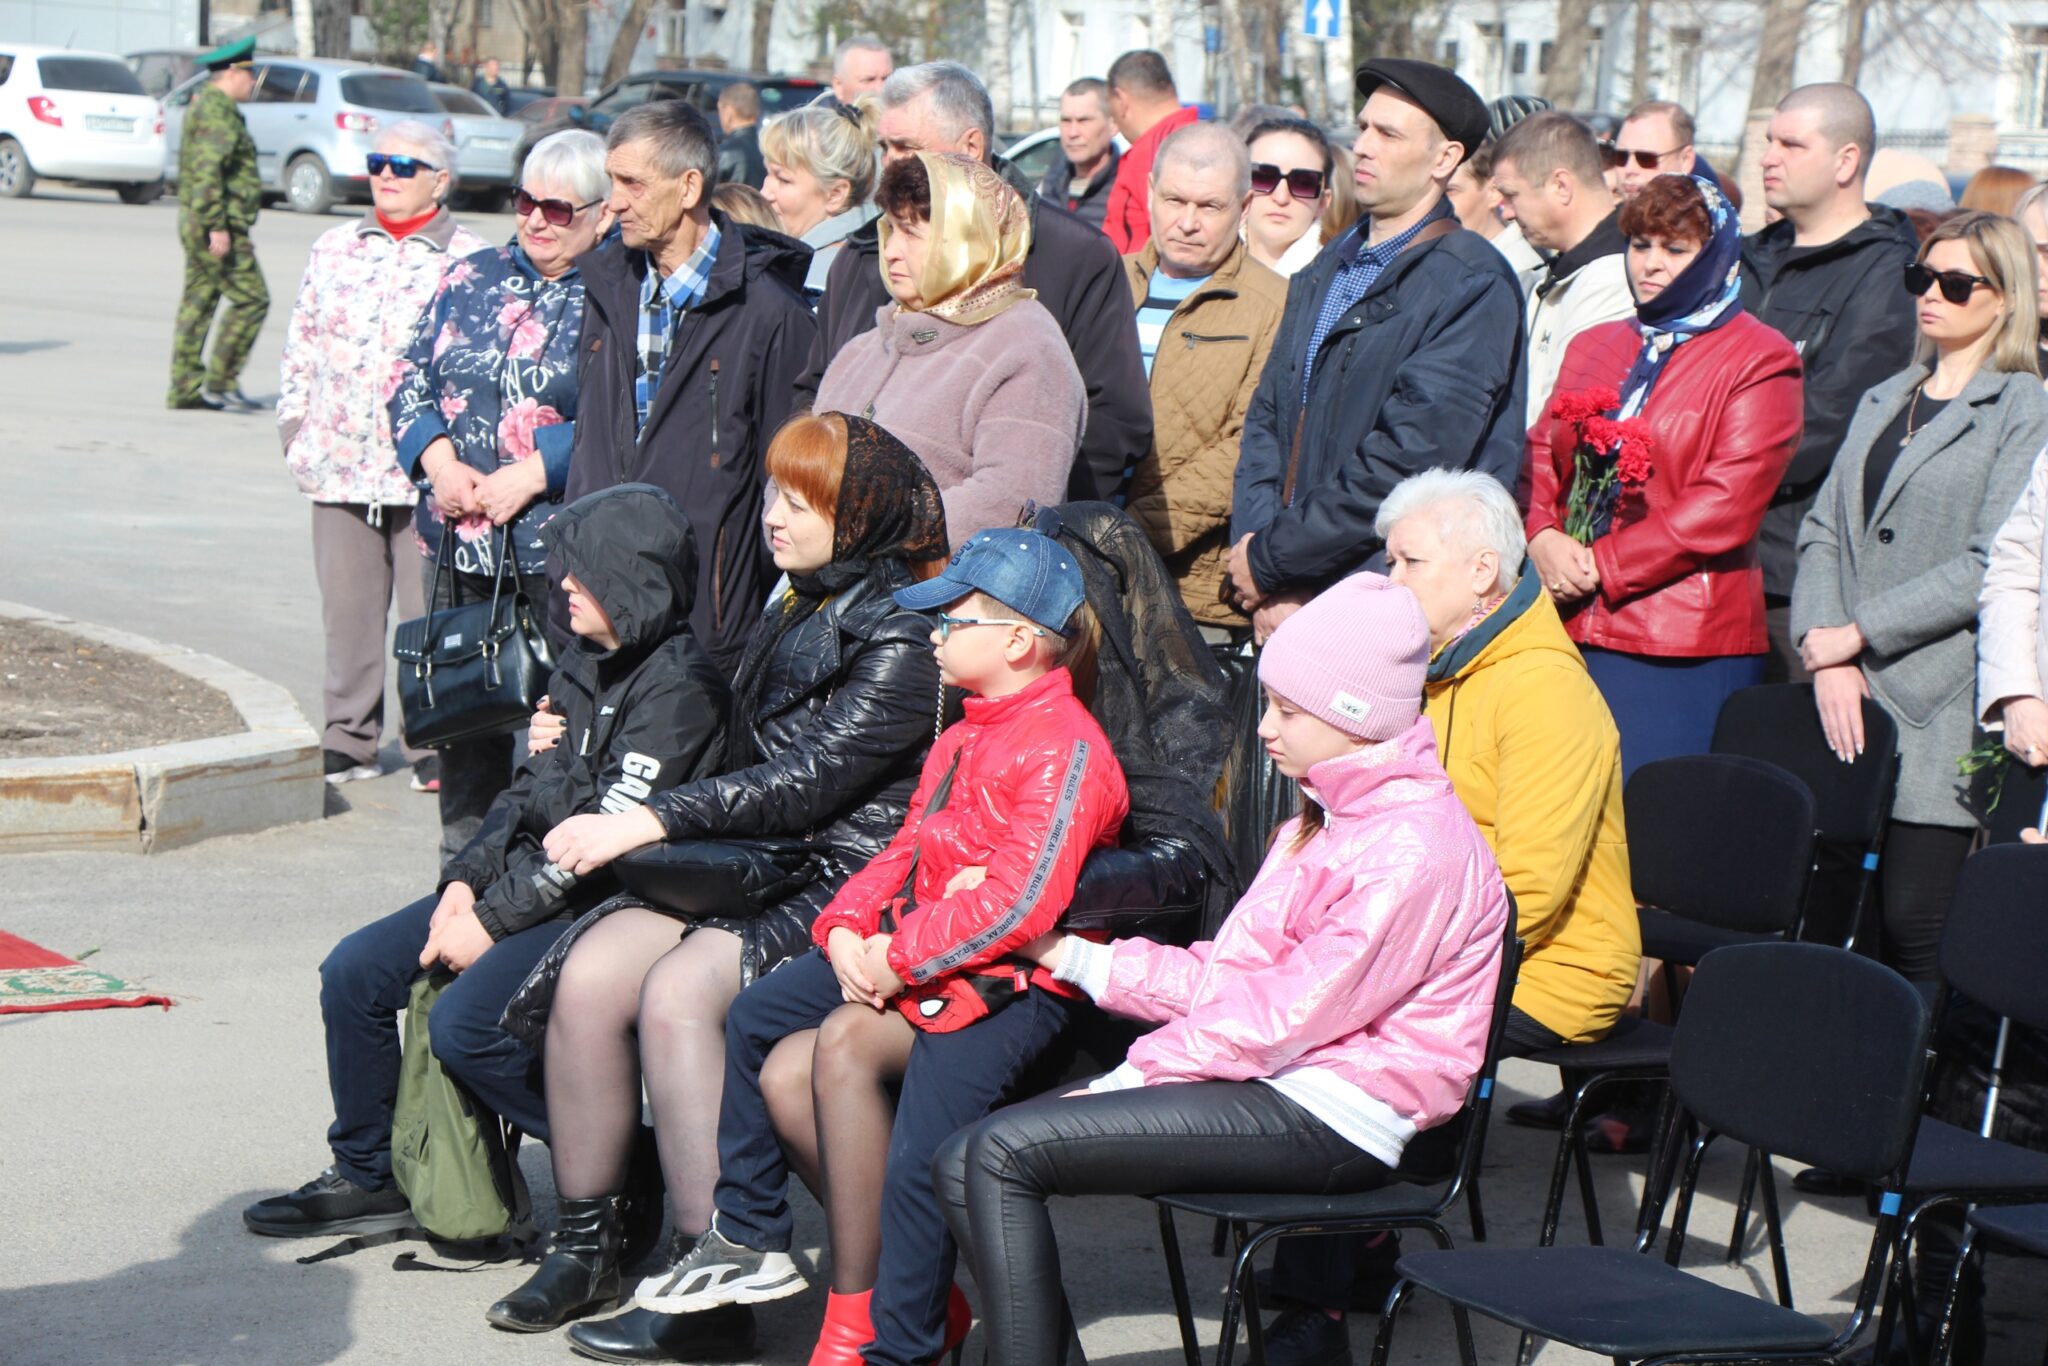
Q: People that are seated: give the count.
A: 6